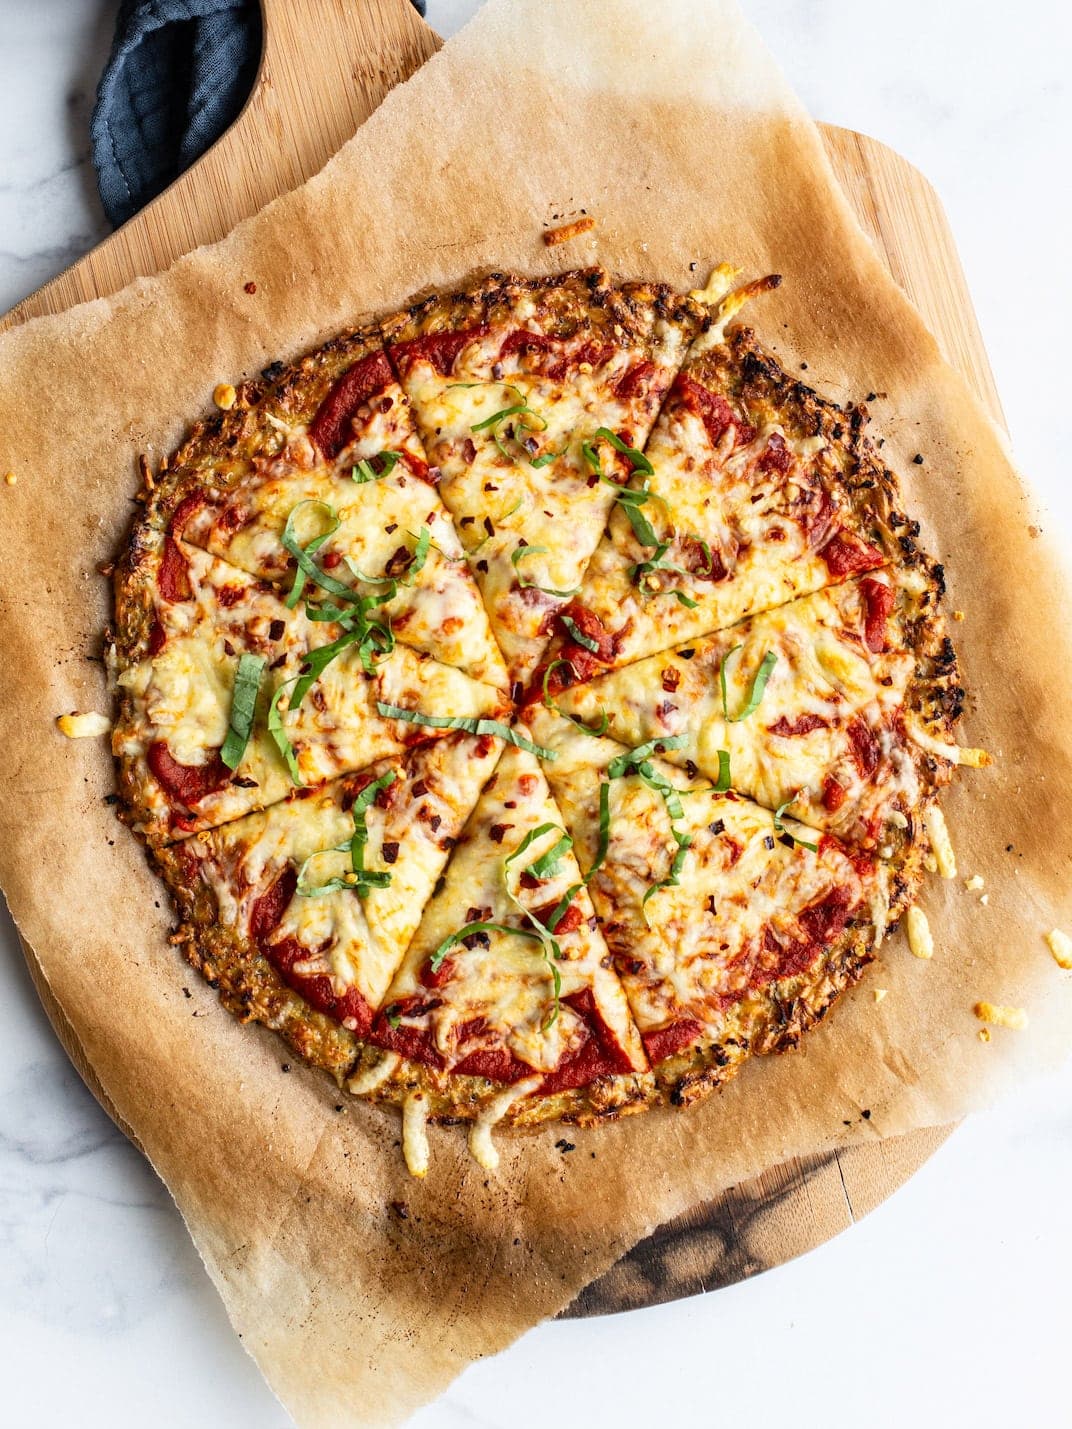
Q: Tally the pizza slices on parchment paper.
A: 8